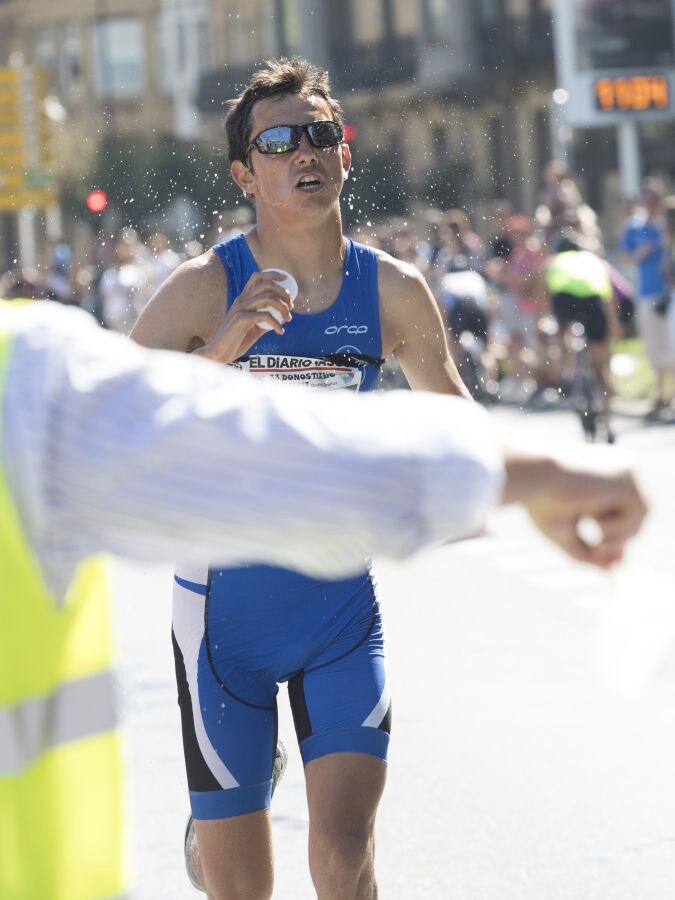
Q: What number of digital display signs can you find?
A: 1